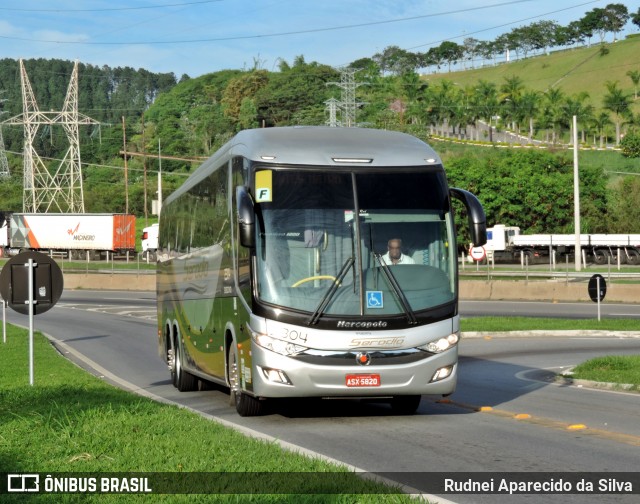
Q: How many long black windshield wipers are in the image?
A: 2